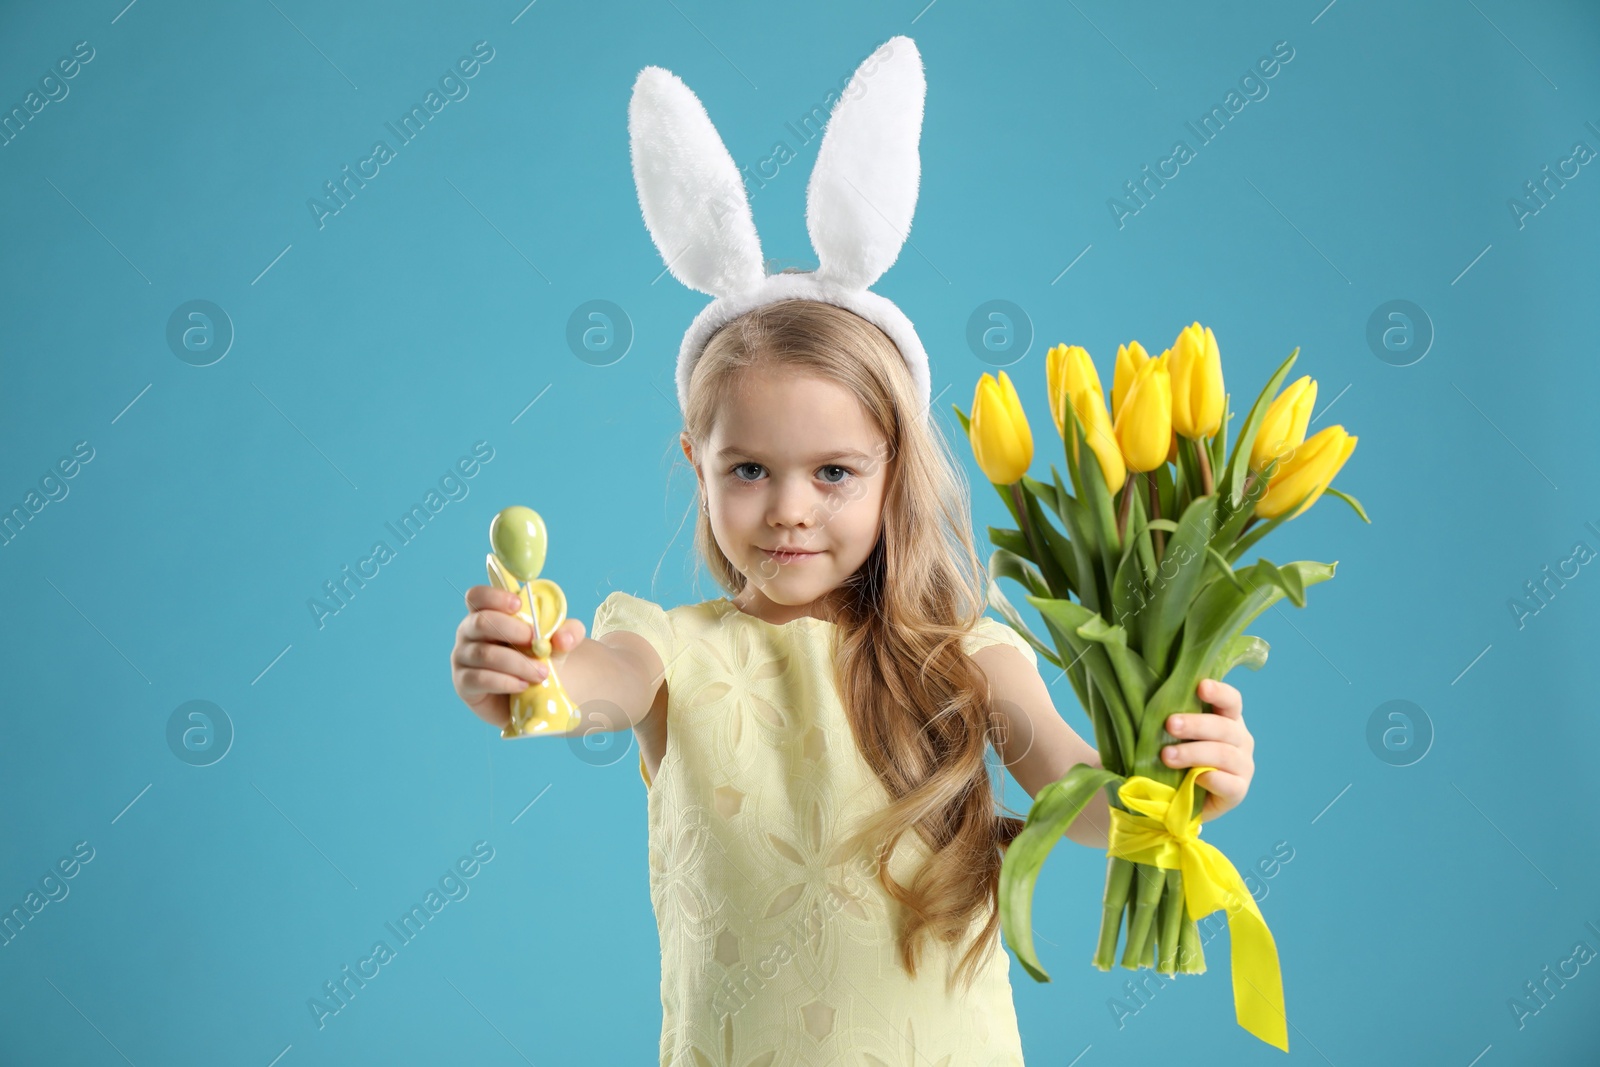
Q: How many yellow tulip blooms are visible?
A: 8